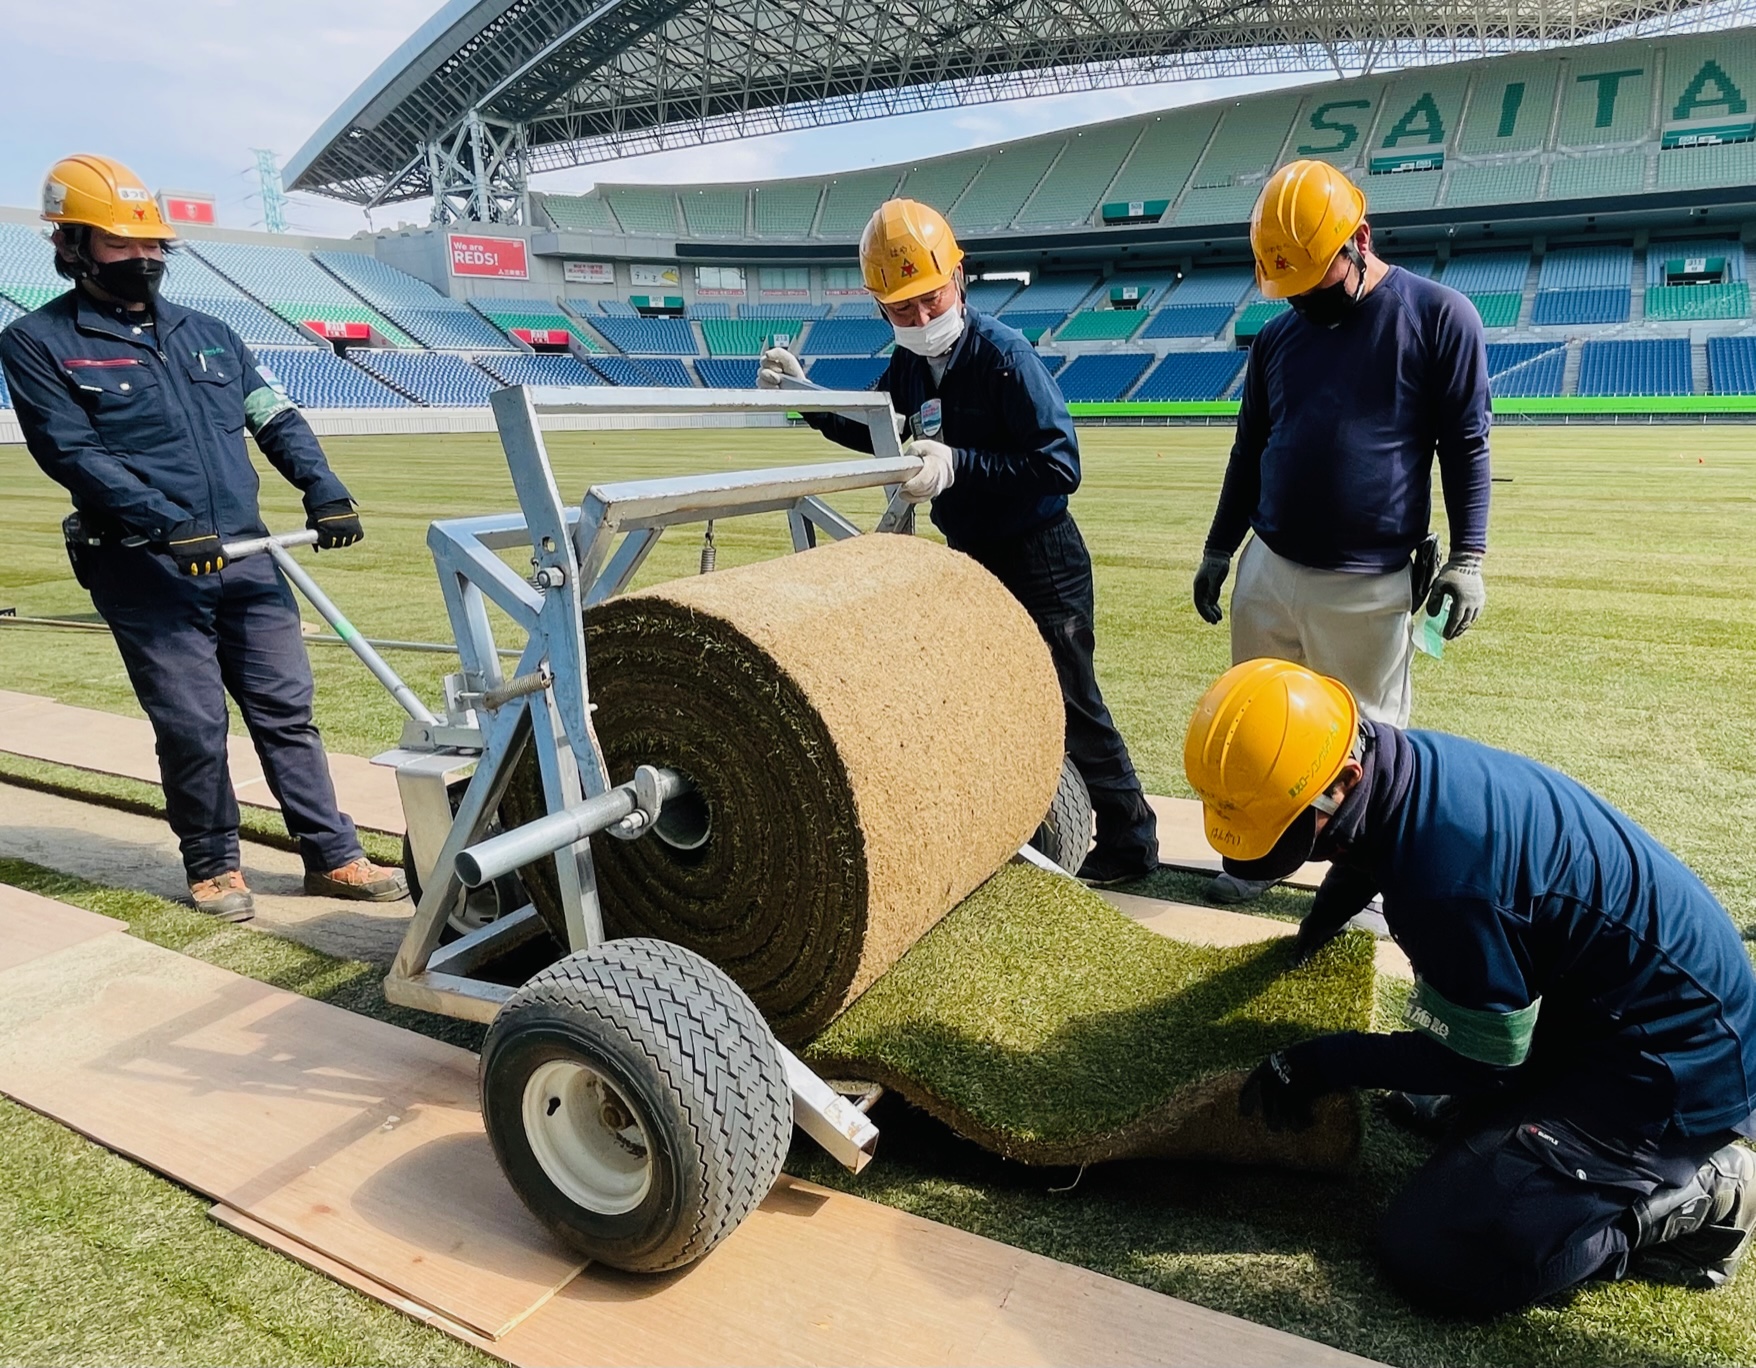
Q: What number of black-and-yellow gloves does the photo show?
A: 2